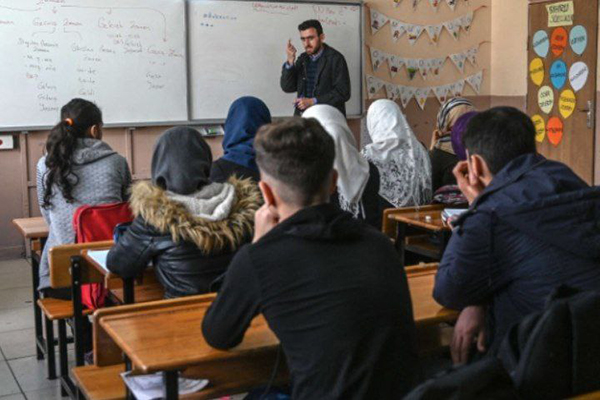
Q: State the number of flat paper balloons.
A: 10